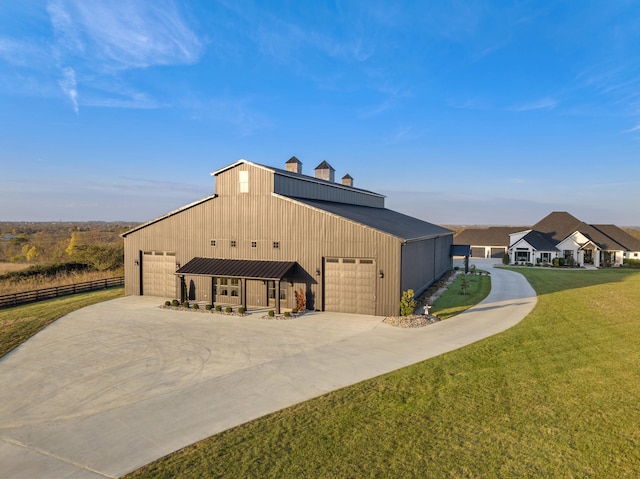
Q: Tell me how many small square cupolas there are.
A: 3